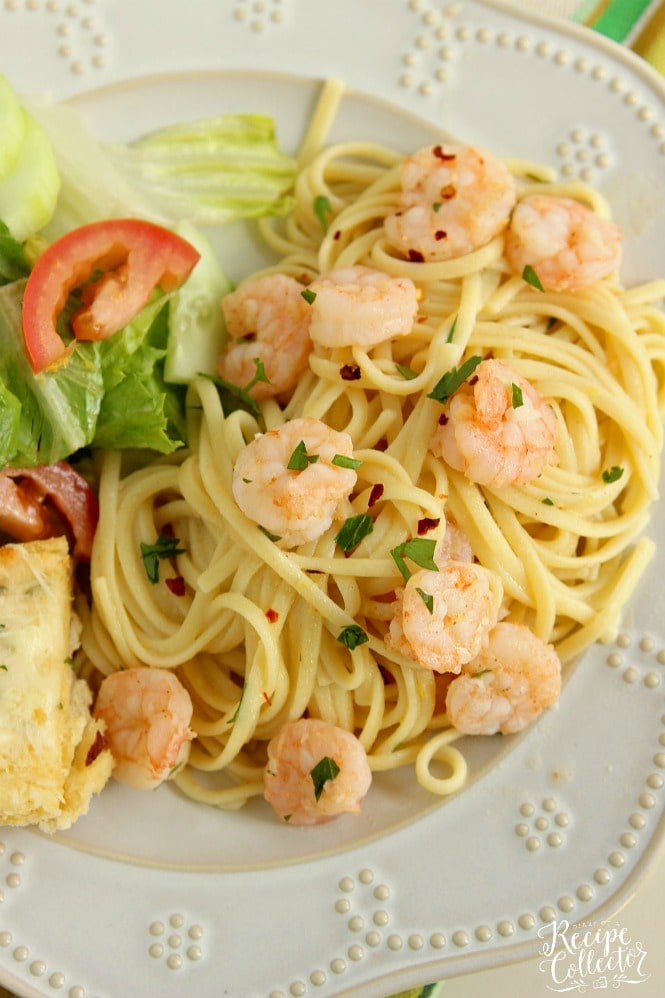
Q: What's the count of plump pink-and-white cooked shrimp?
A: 10